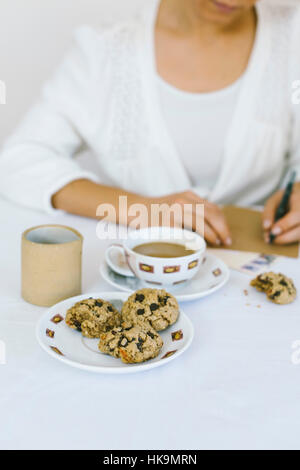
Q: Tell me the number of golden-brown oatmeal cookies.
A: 4